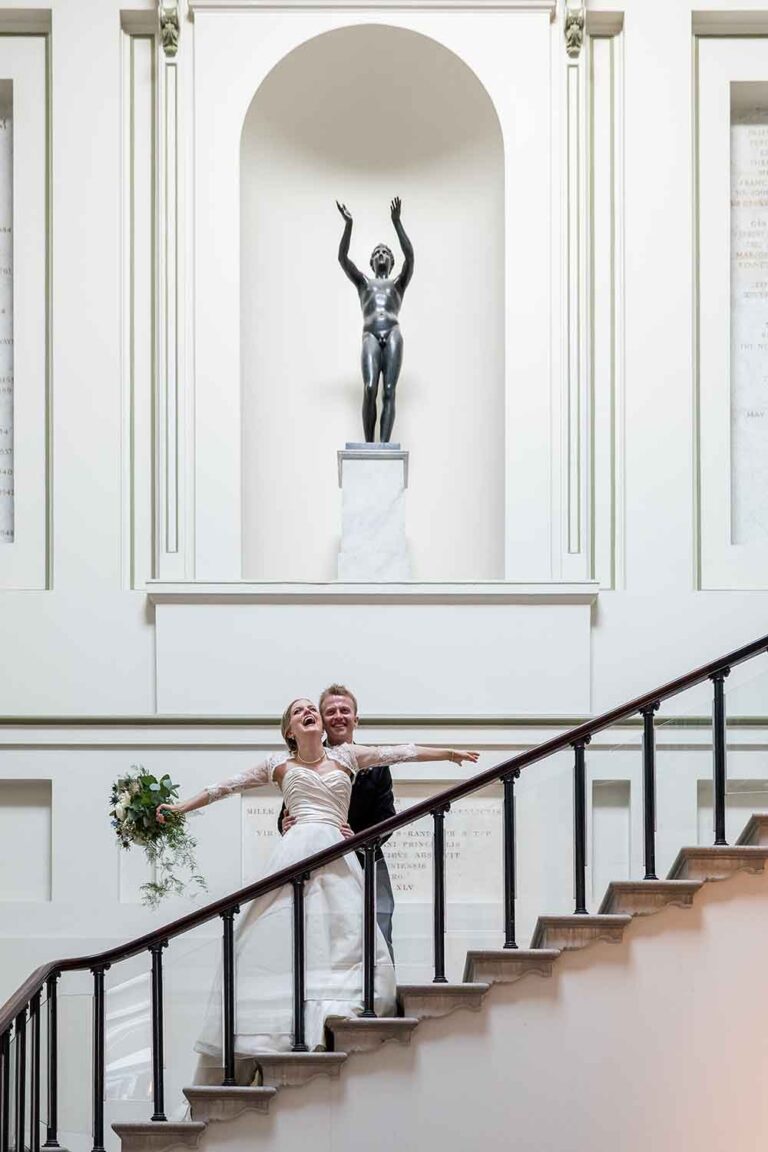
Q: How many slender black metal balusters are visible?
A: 14